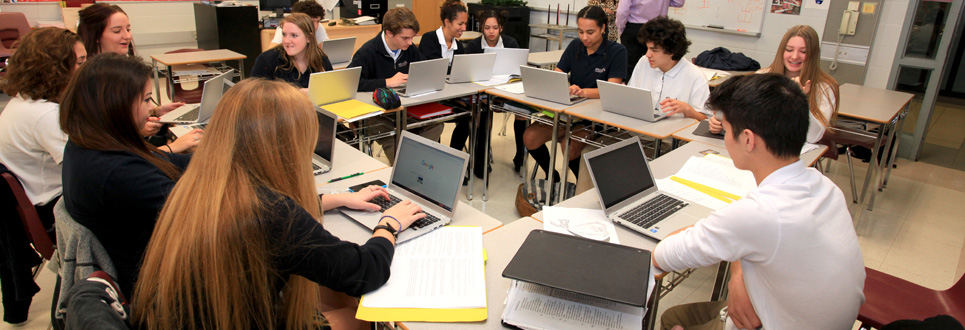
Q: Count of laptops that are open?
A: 12